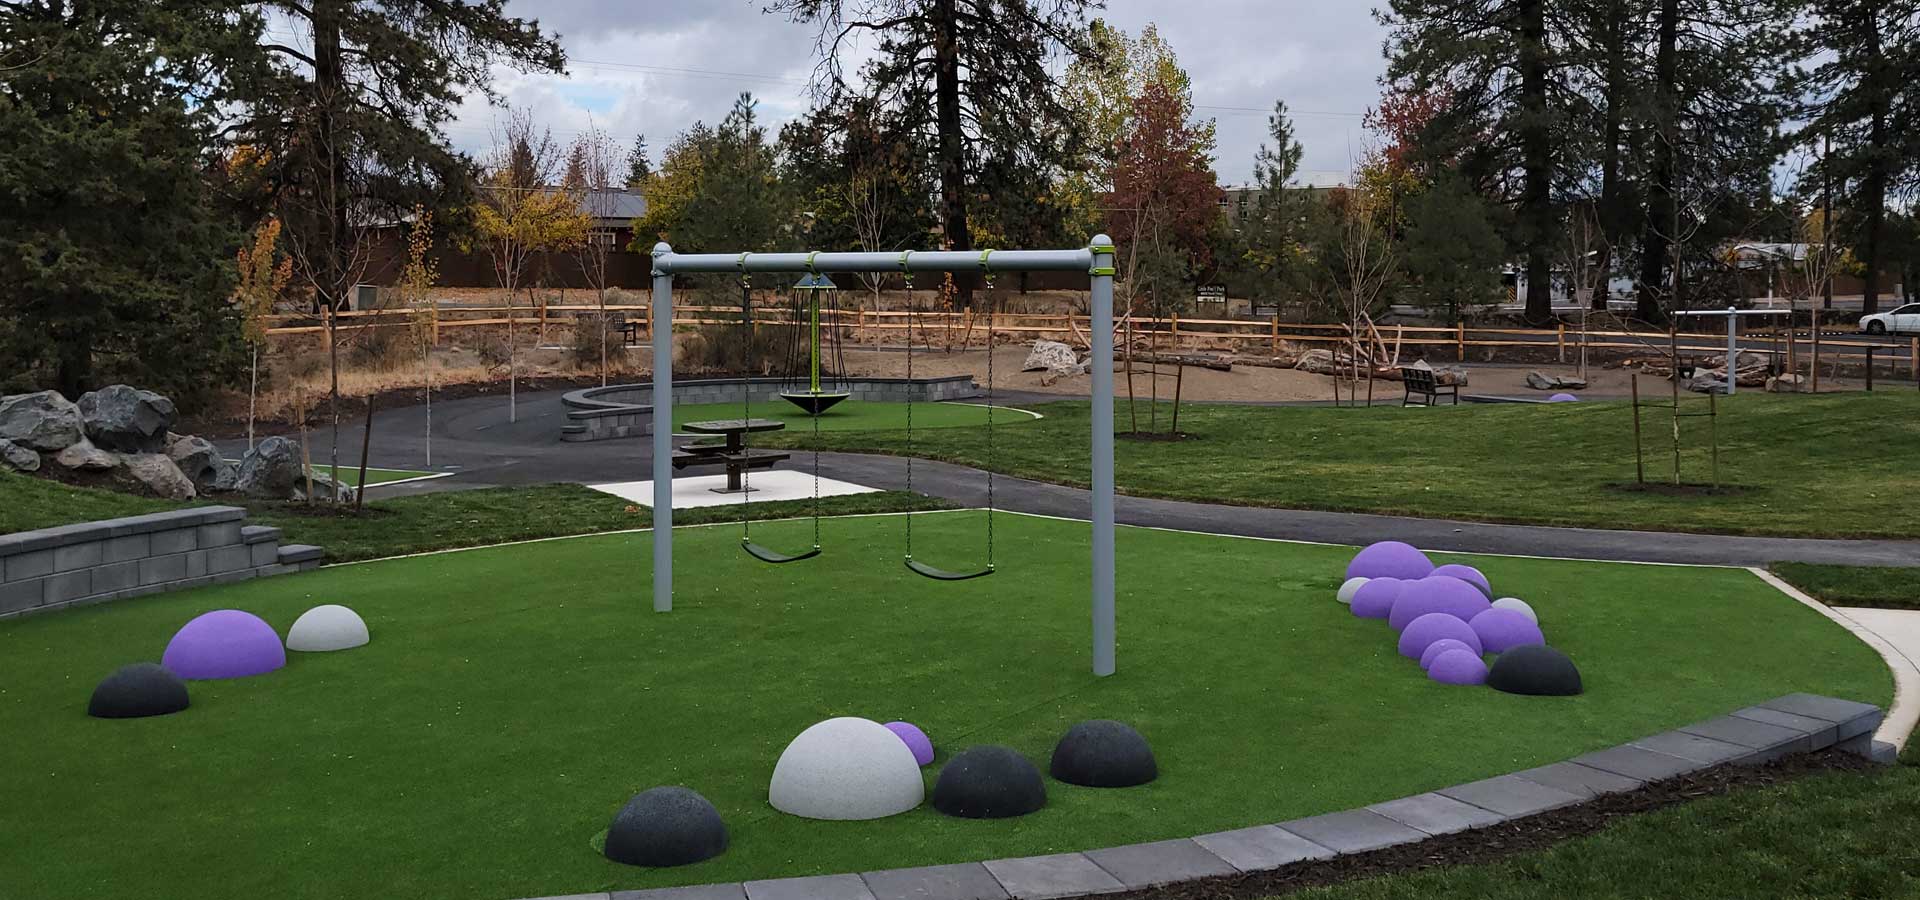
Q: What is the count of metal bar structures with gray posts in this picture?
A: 2